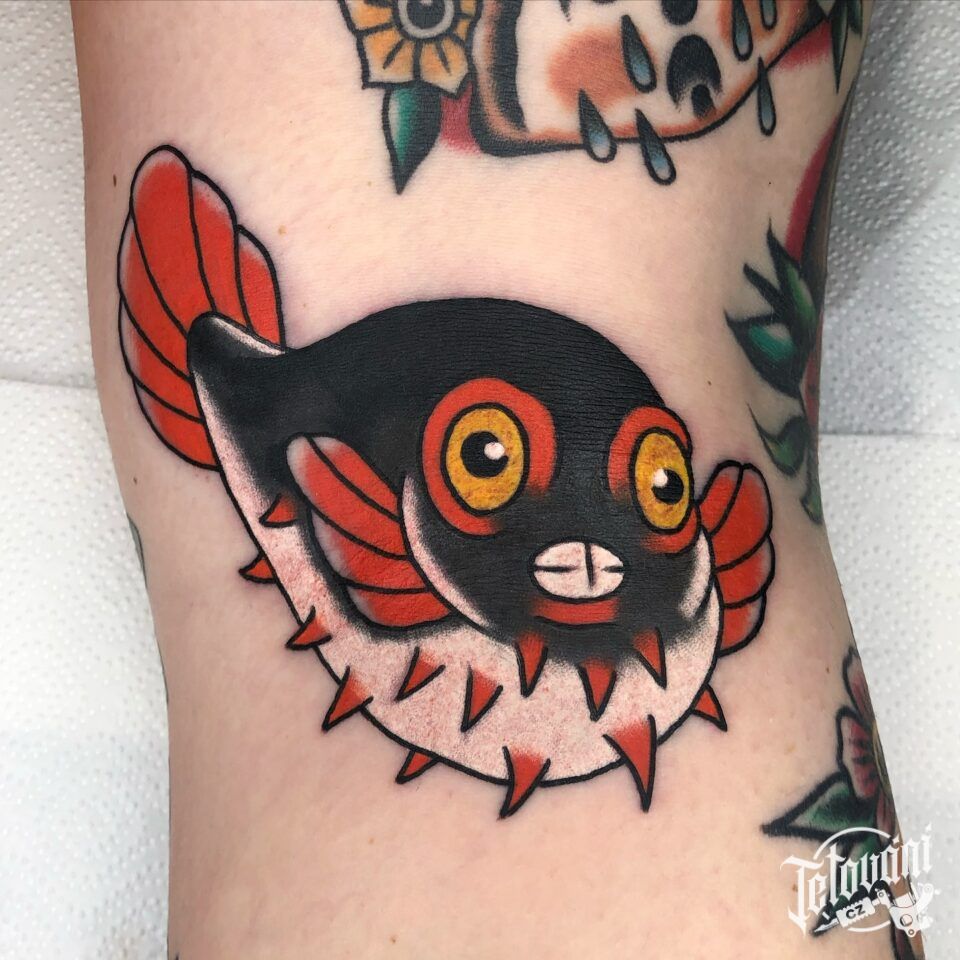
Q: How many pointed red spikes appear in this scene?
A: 13